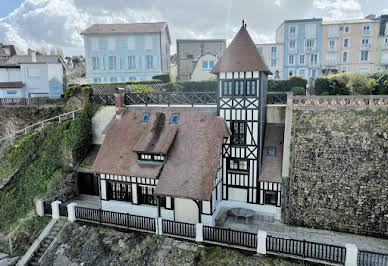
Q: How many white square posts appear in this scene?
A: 7